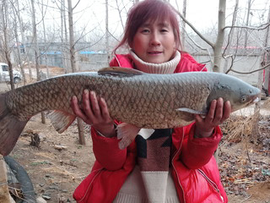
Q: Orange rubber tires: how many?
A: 0